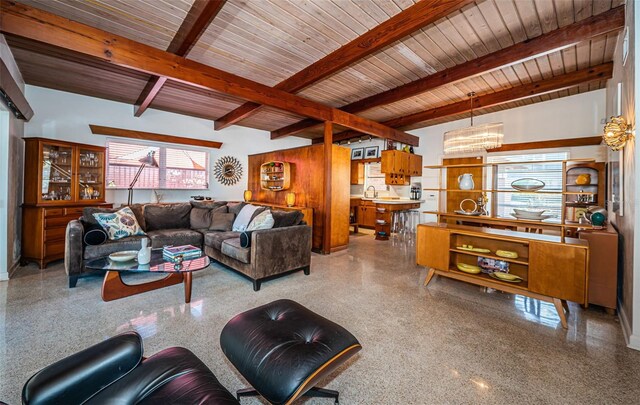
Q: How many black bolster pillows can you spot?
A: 2